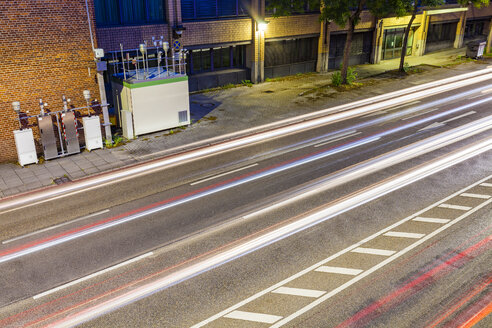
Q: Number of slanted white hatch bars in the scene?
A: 9